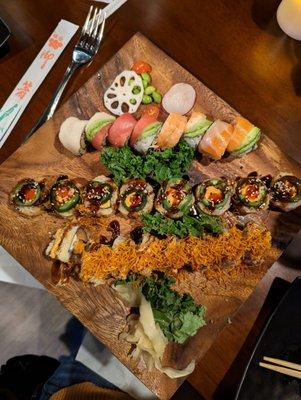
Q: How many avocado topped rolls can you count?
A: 4